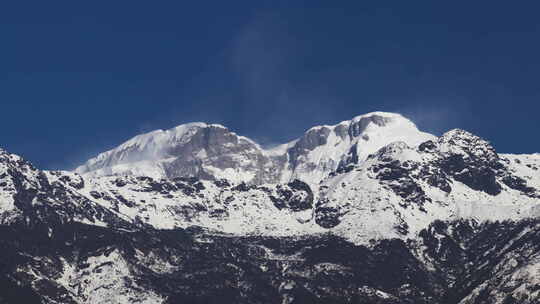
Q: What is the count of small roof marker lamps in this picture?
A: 0